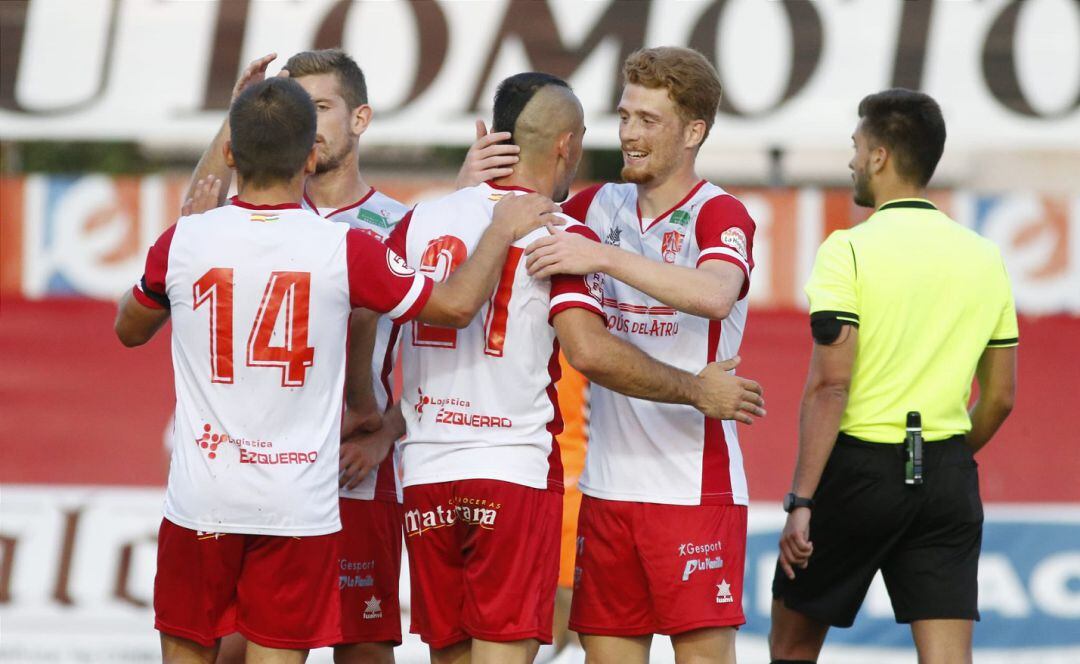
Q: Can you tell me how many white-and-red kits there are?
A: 4